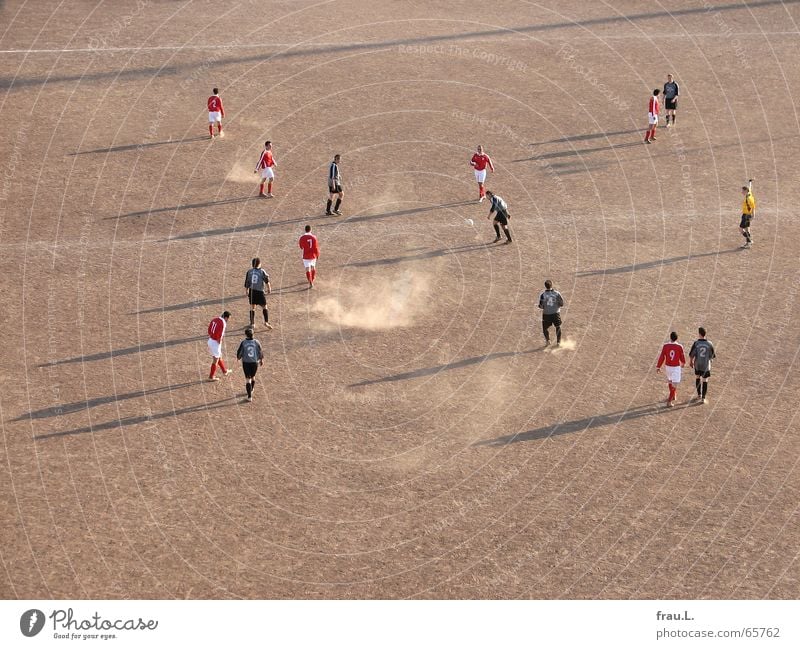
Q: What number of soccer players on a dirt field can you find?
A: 14